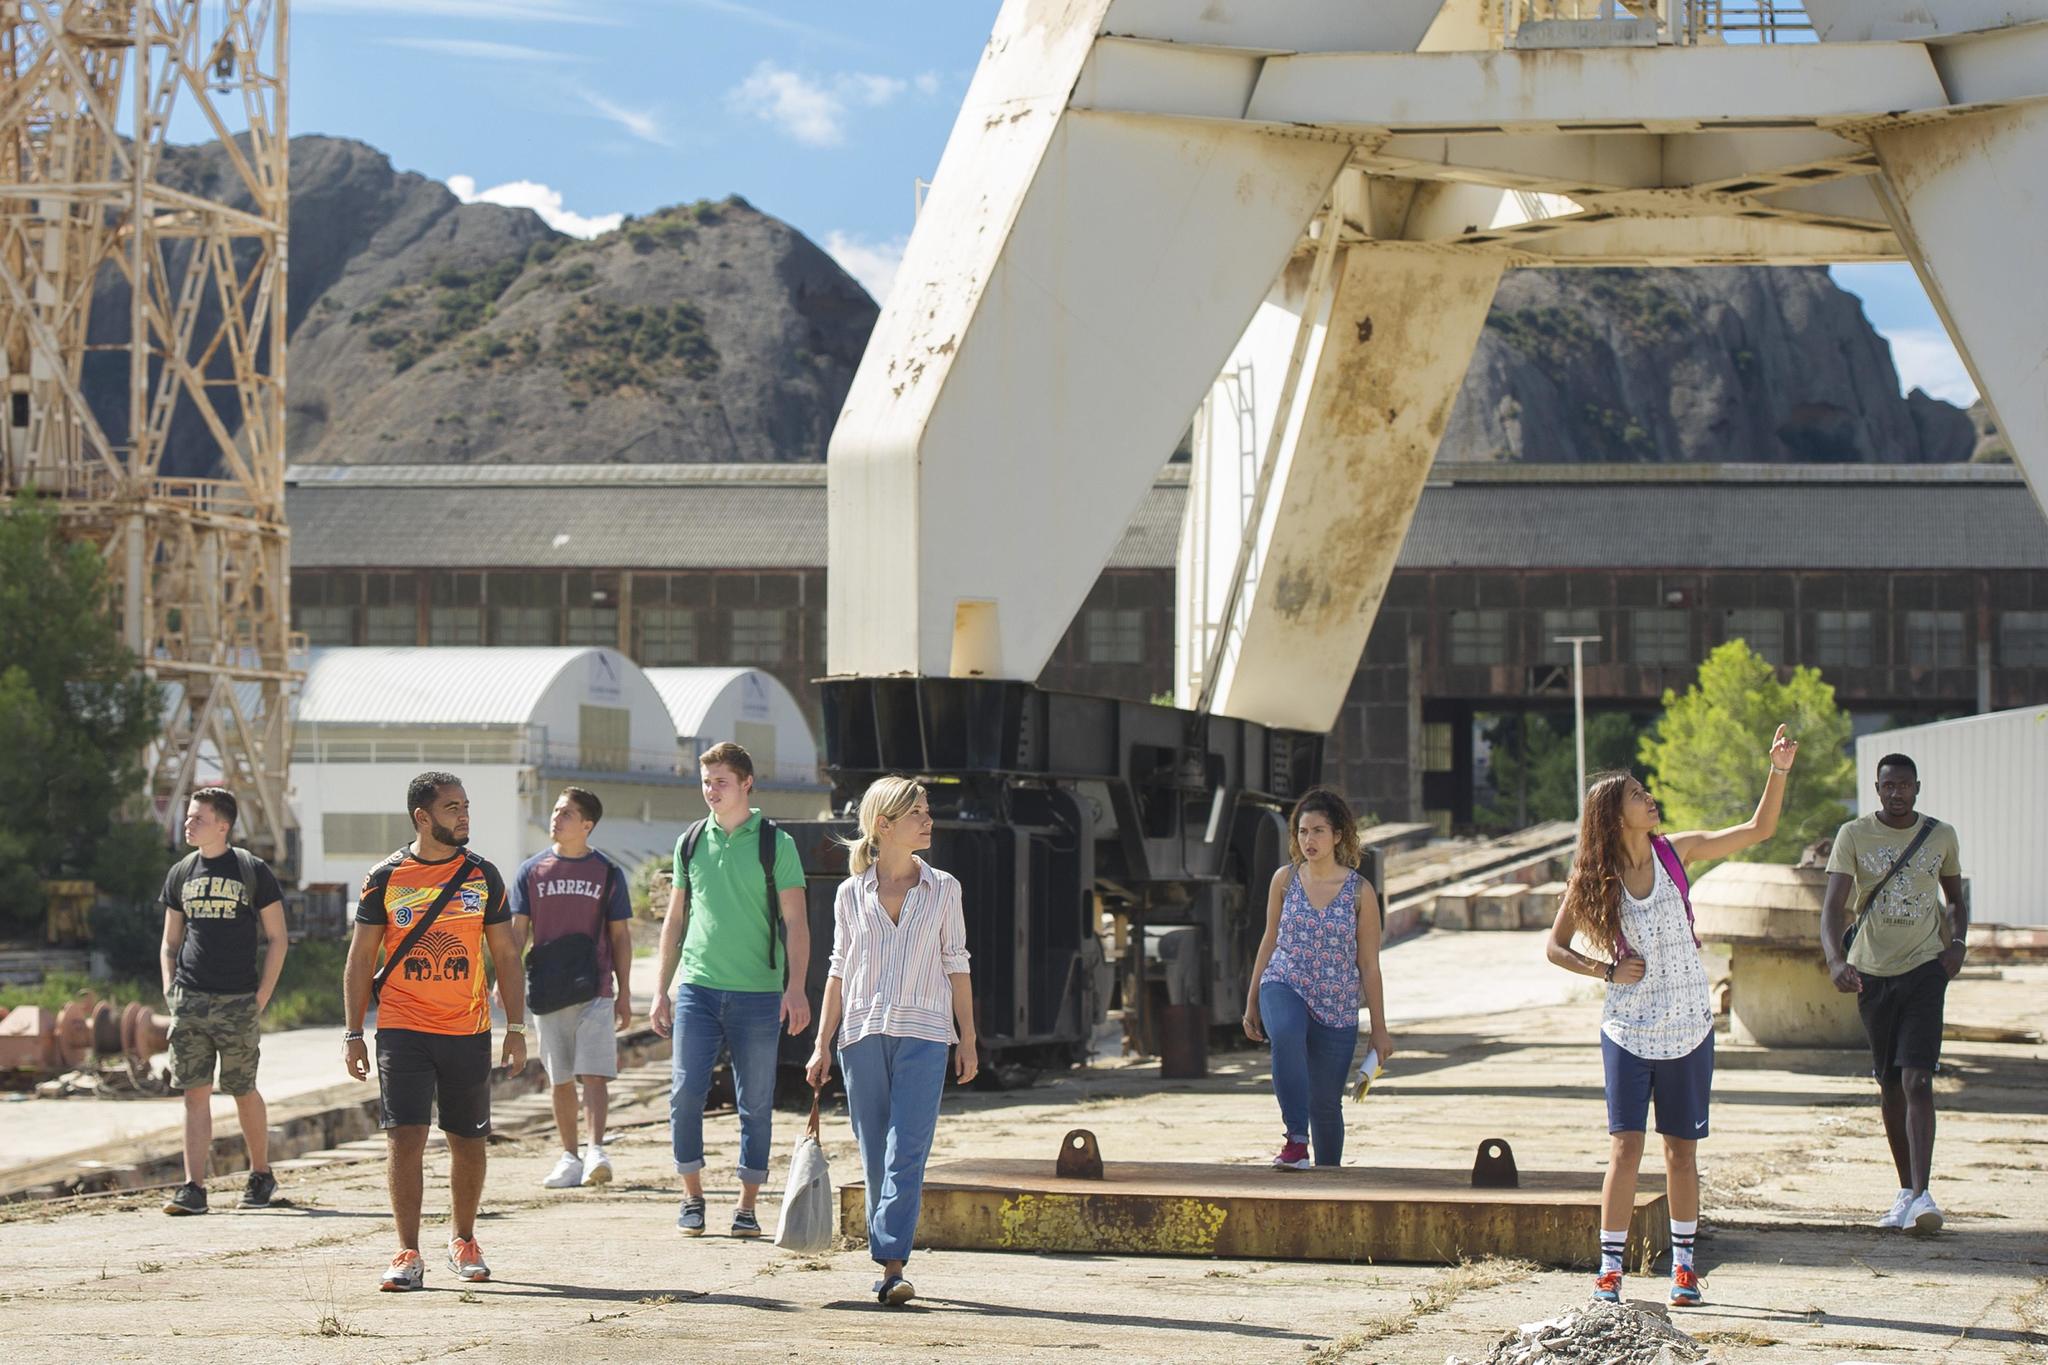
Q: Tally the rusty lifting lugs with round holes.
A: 2